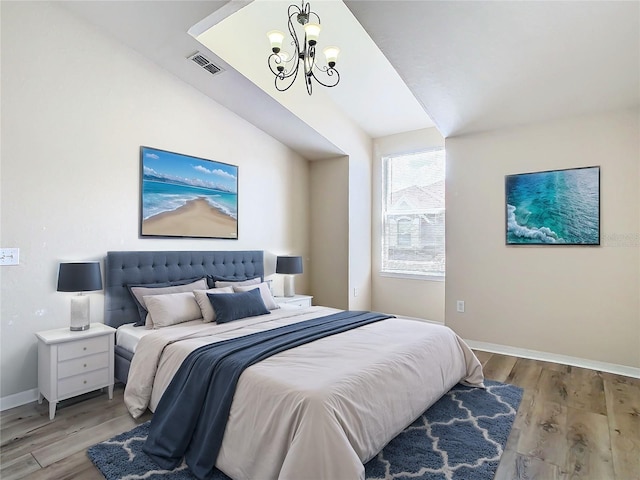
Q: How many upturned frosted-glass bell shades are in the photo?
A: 5